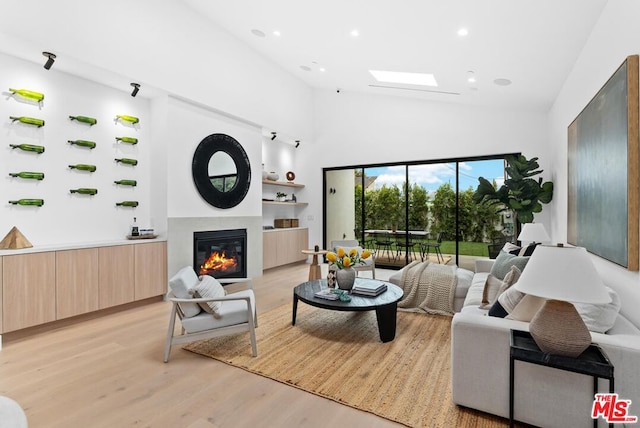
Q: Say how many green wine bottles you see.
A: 14